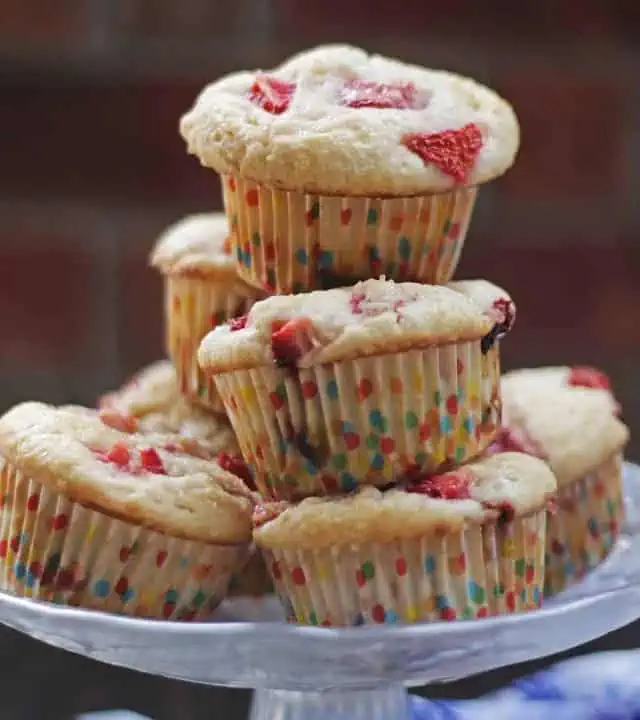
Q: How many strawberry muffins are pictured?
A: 7